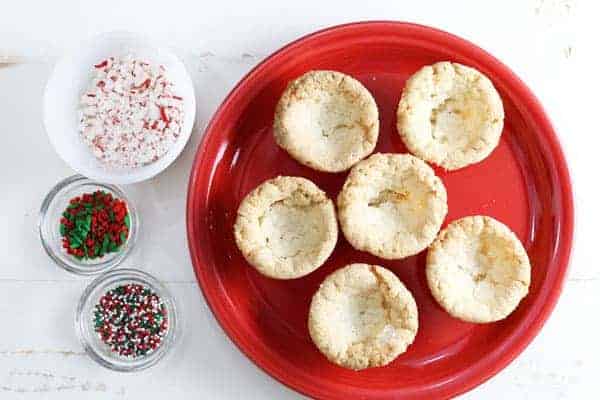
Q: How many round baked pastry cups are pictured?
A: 6